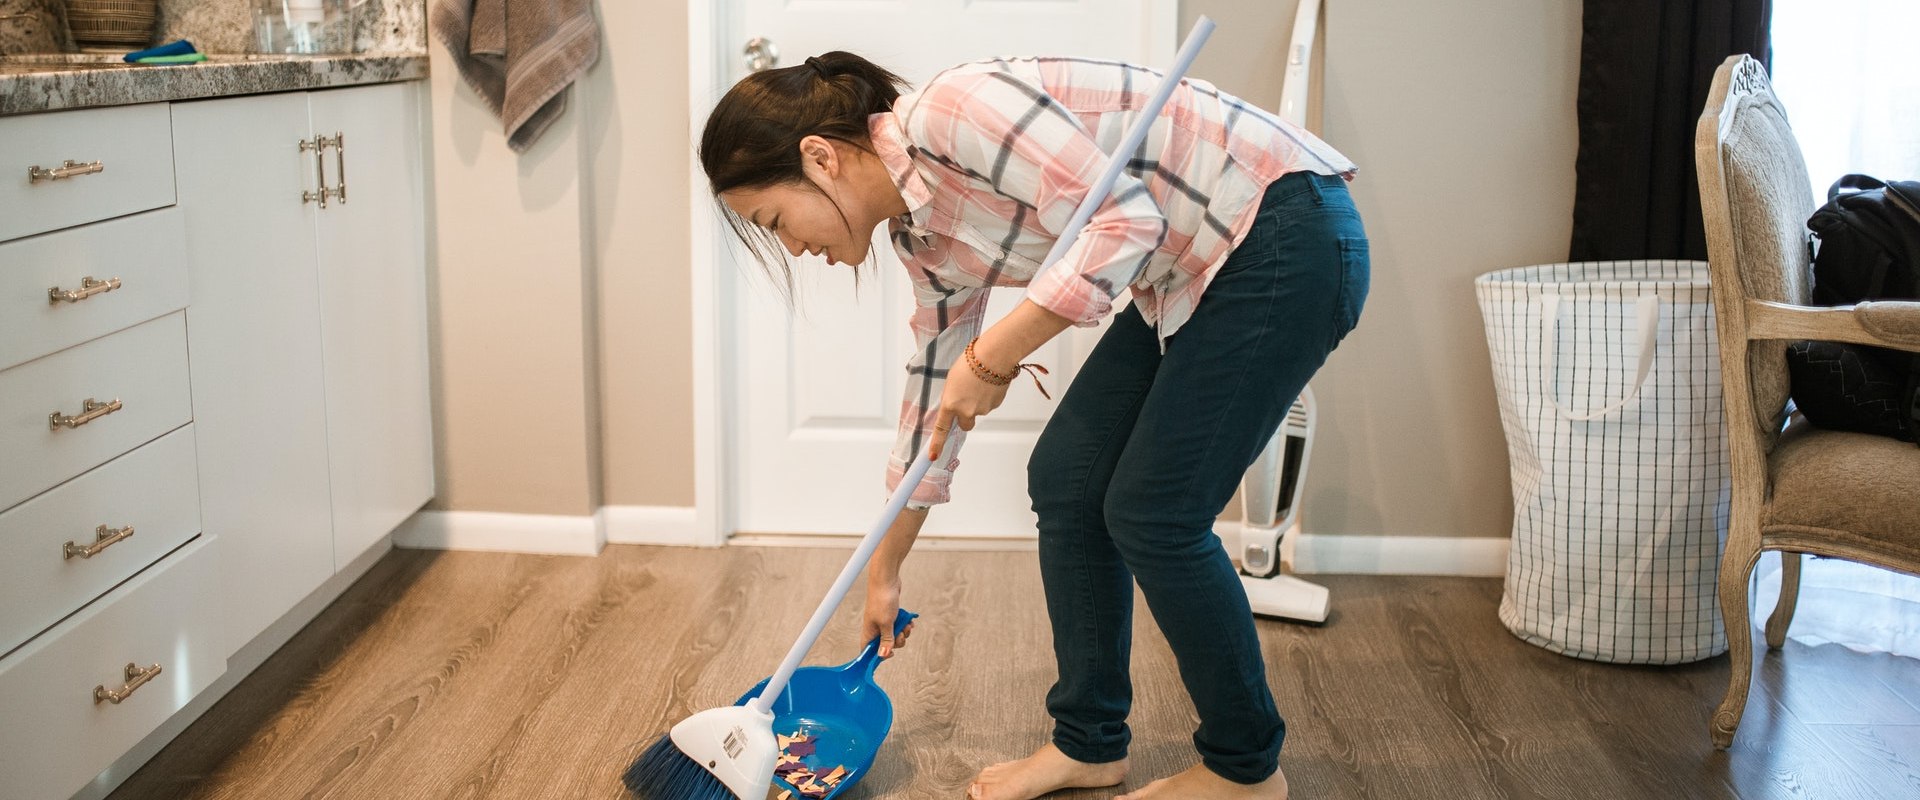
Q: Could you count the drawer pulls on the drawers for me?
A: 5